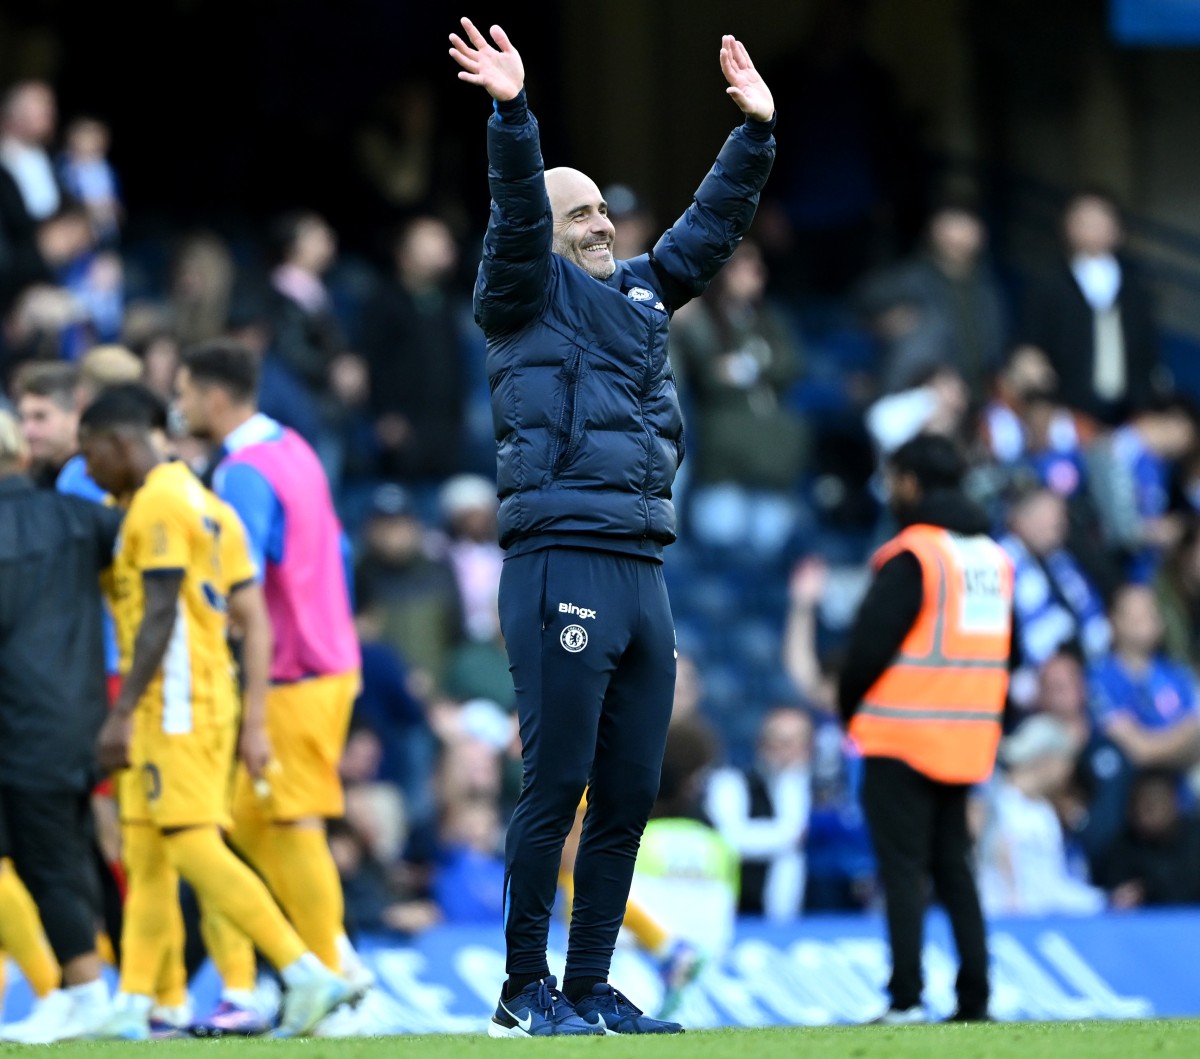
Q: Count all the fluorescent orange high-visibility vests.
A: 1